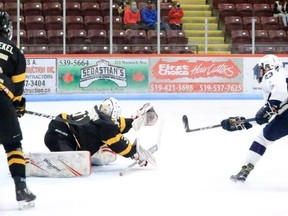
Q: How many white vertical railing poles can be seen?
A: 6